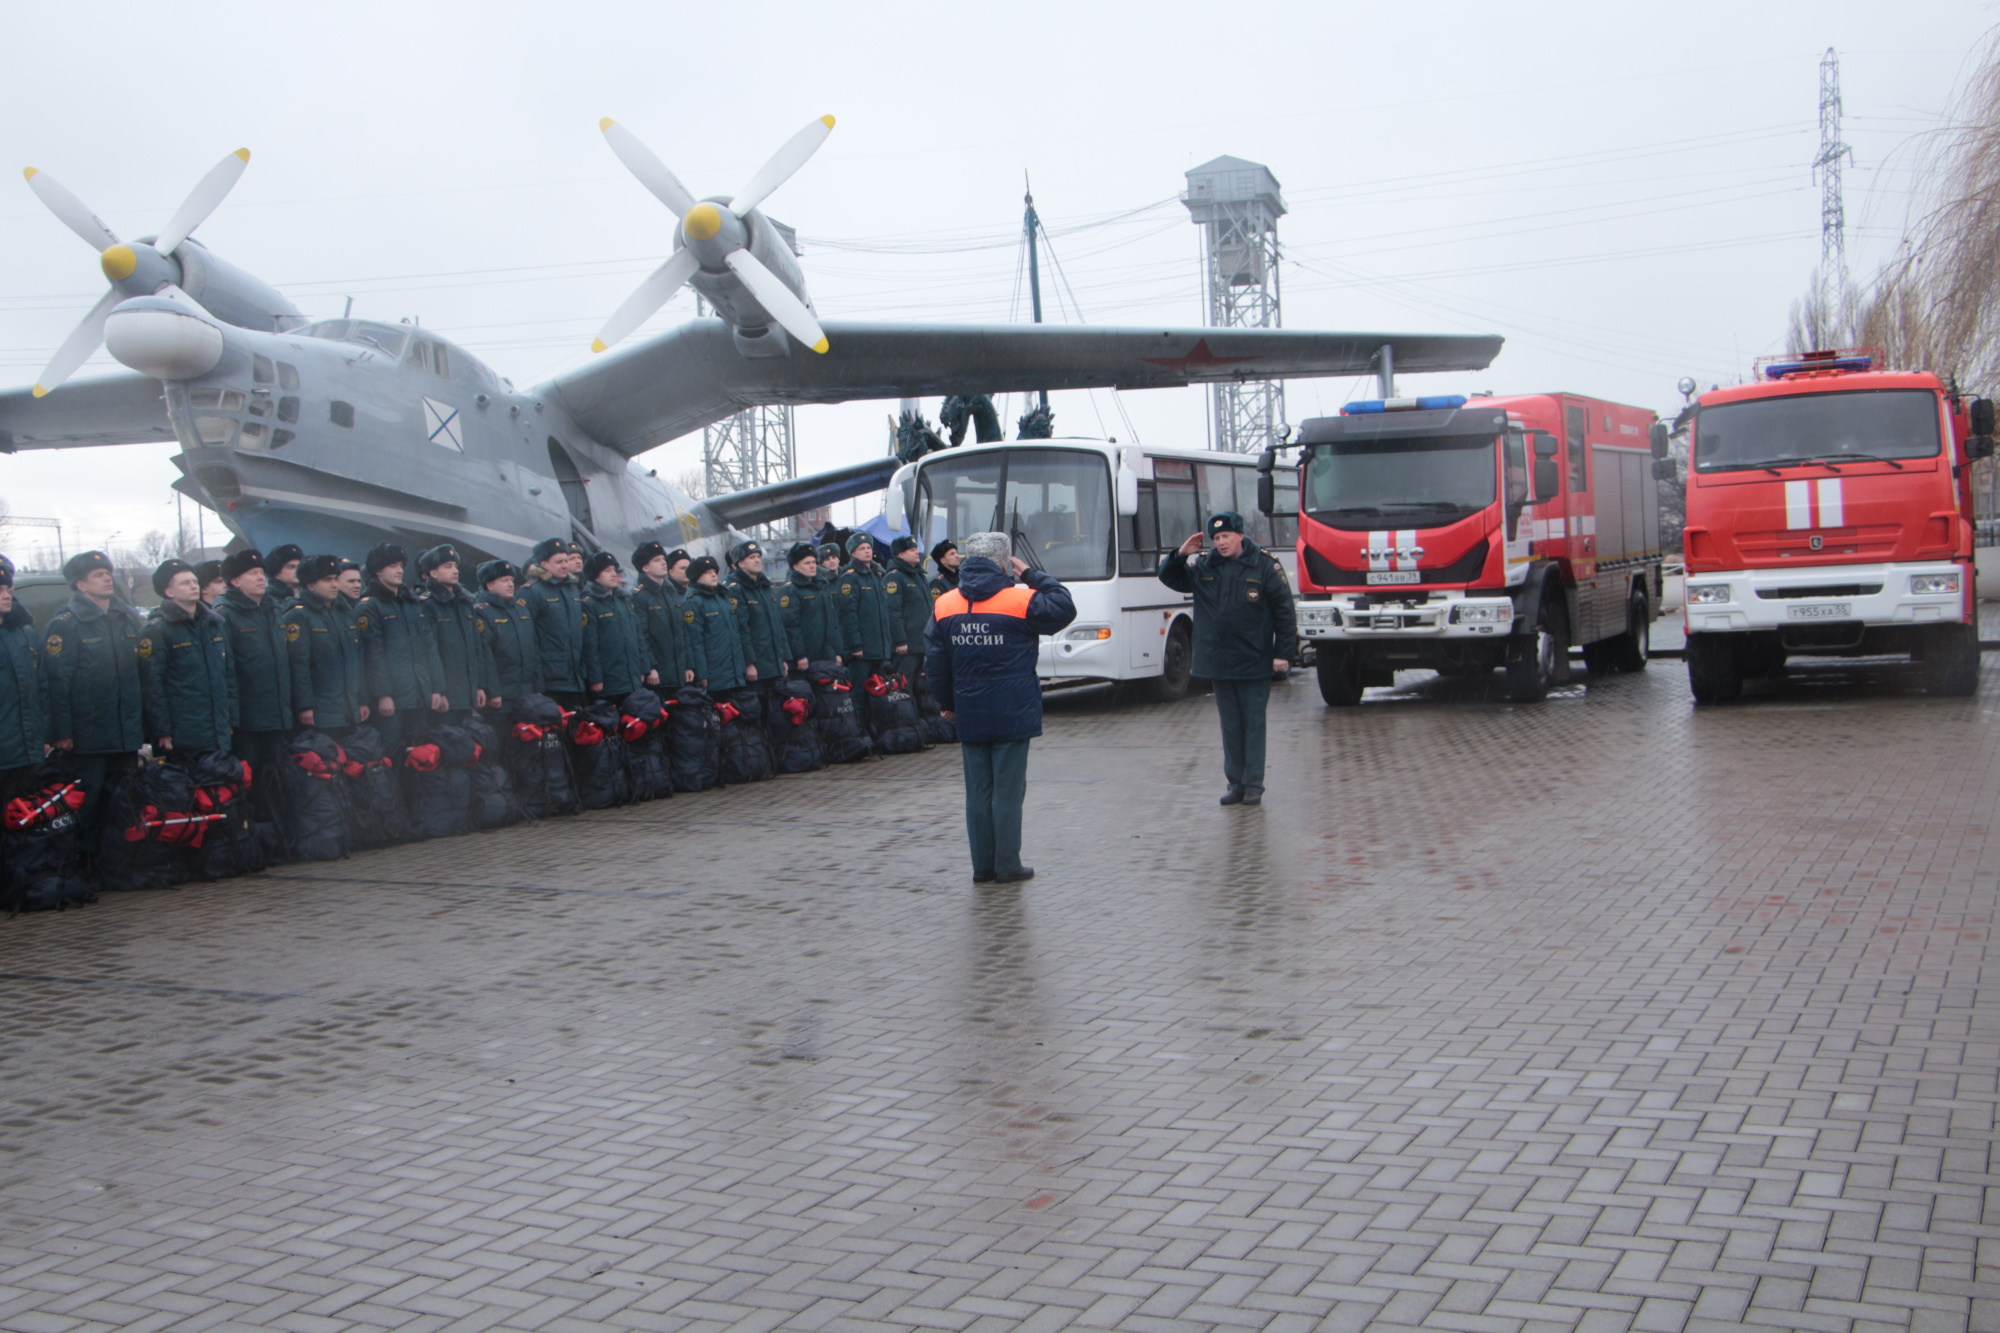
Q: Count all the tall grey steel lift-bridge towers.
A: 2